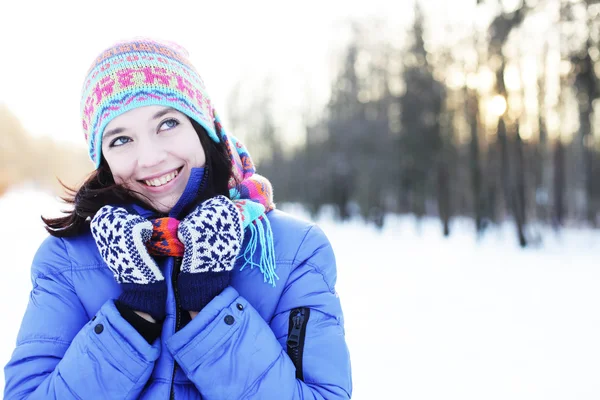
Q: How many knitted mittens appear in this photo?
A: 2